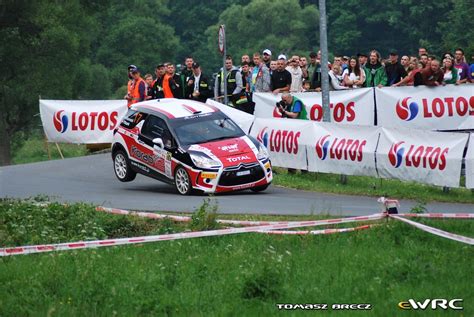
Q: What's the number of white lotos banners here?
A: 6